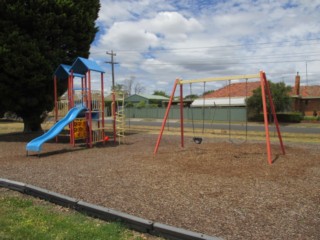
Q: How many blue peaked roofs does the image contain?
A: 2